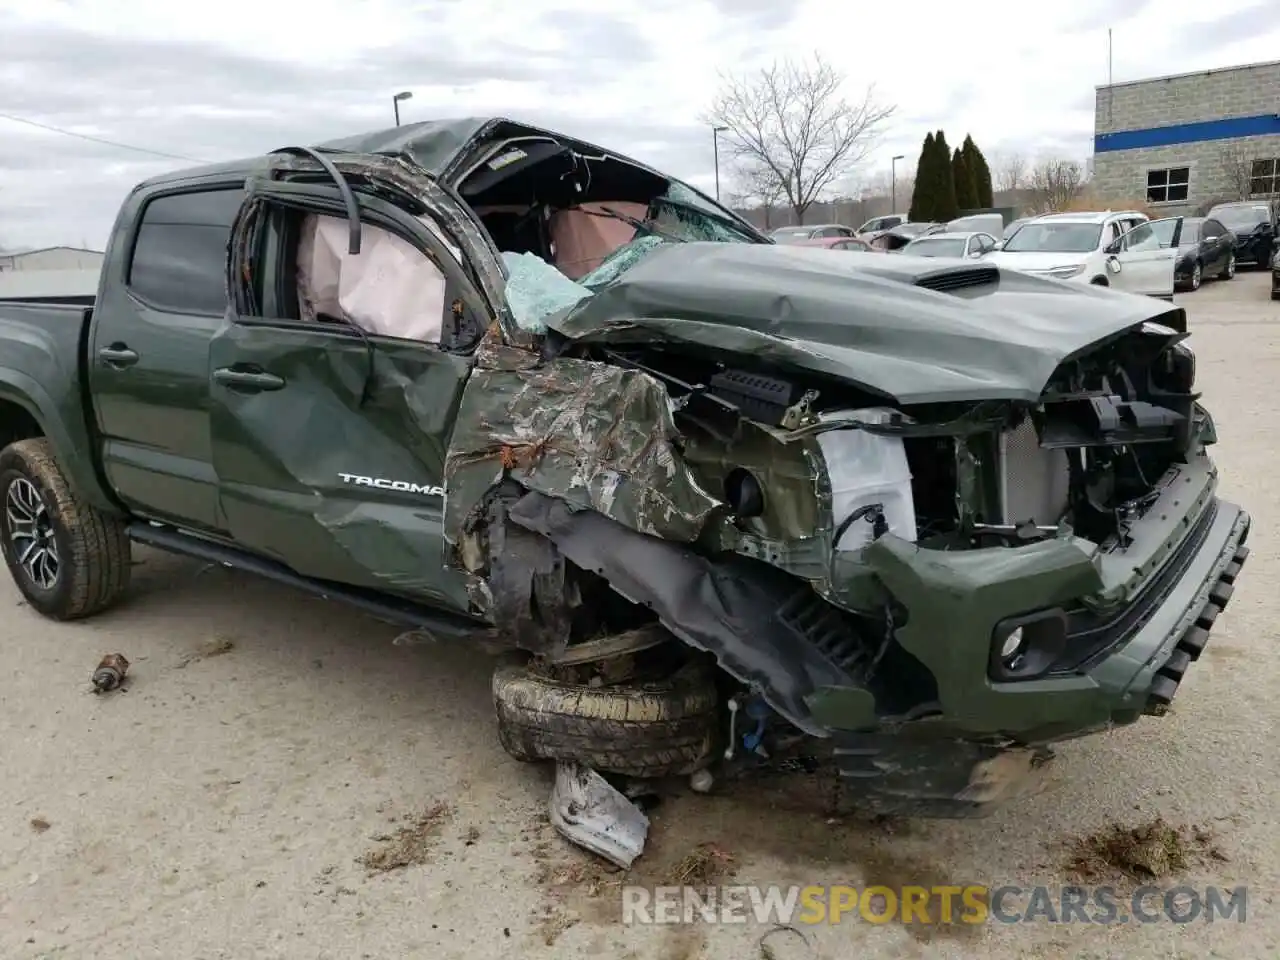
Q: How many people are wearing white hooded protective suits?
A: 0